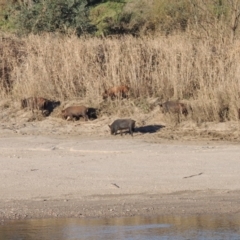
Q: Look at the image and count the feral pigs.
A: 5